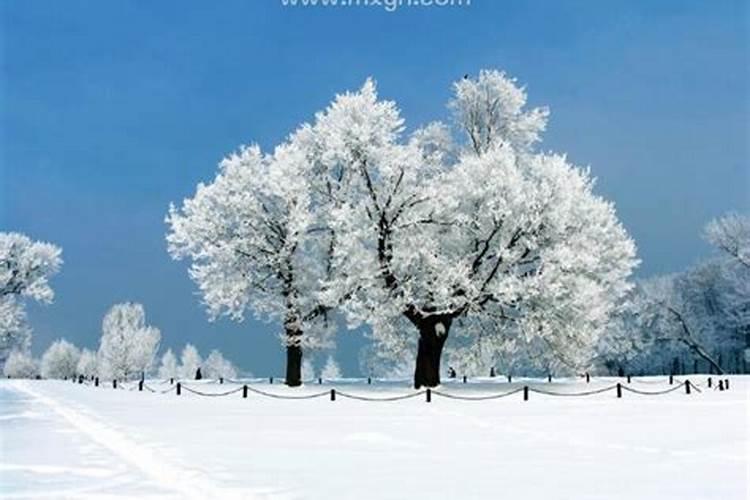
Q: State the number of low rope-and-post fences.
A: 1